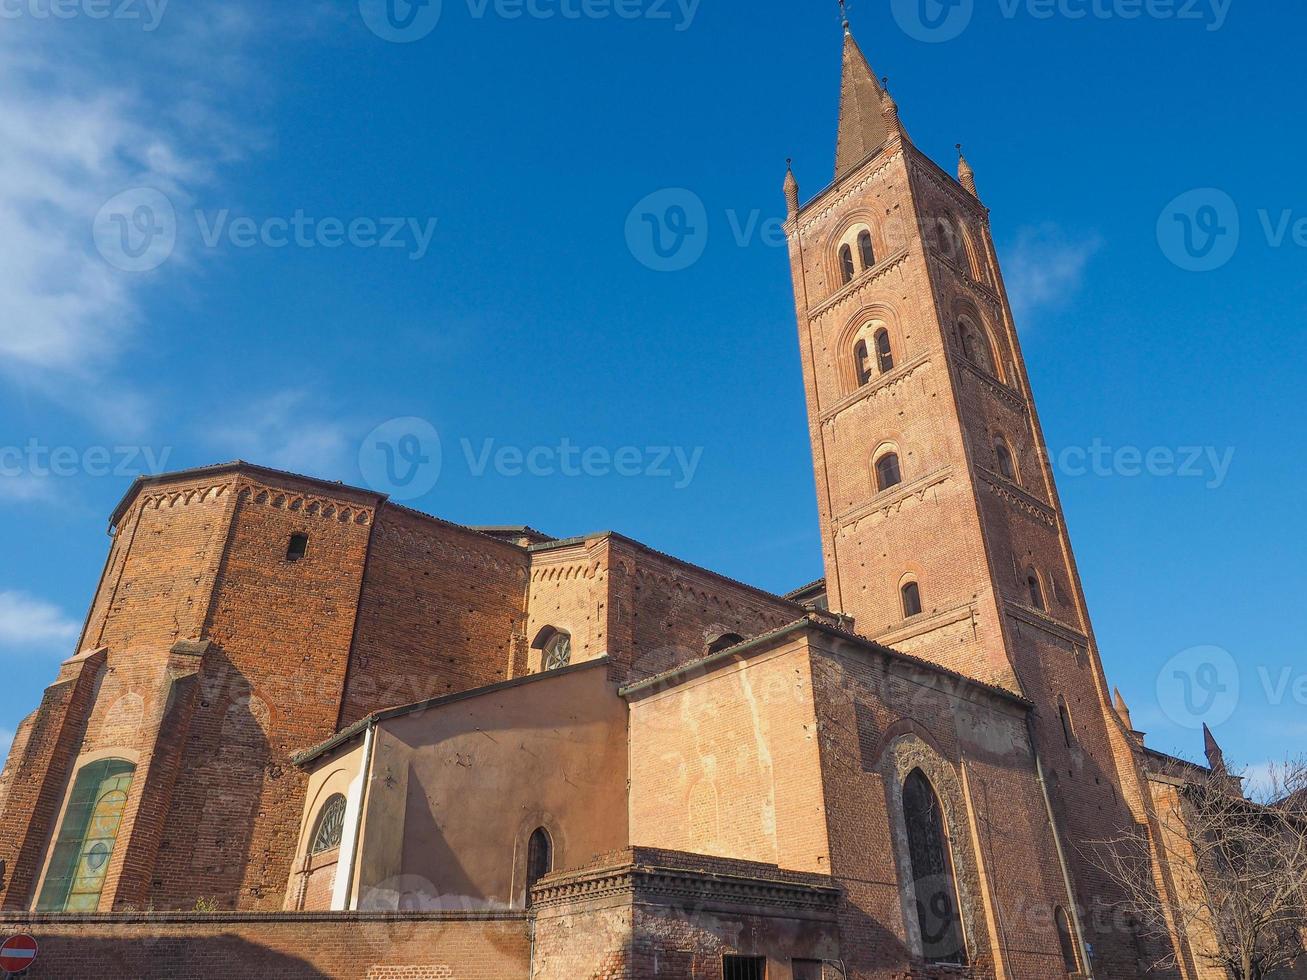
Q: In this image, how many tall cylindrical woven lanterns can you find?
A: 0